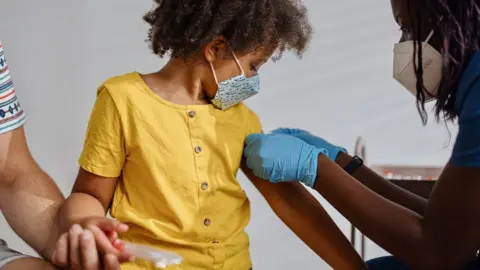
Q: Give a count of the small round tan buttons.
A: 4